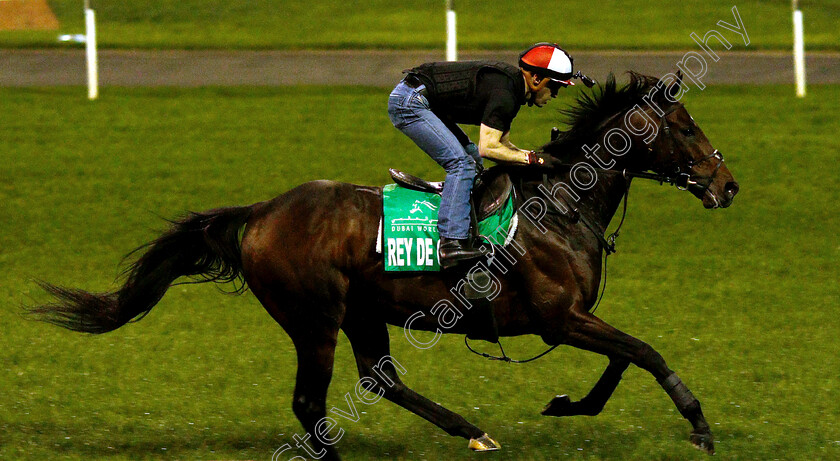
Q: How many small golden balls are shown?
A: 0